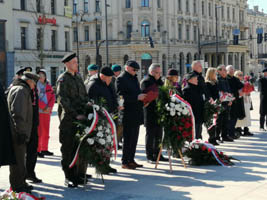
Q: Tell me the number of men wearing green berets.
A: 2